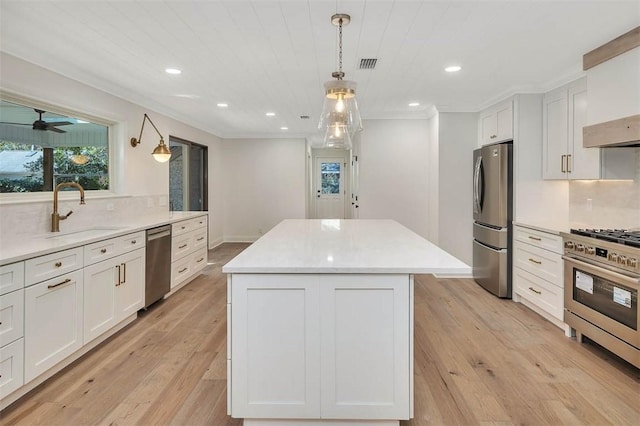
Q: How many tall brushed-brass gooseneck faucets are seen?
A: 1